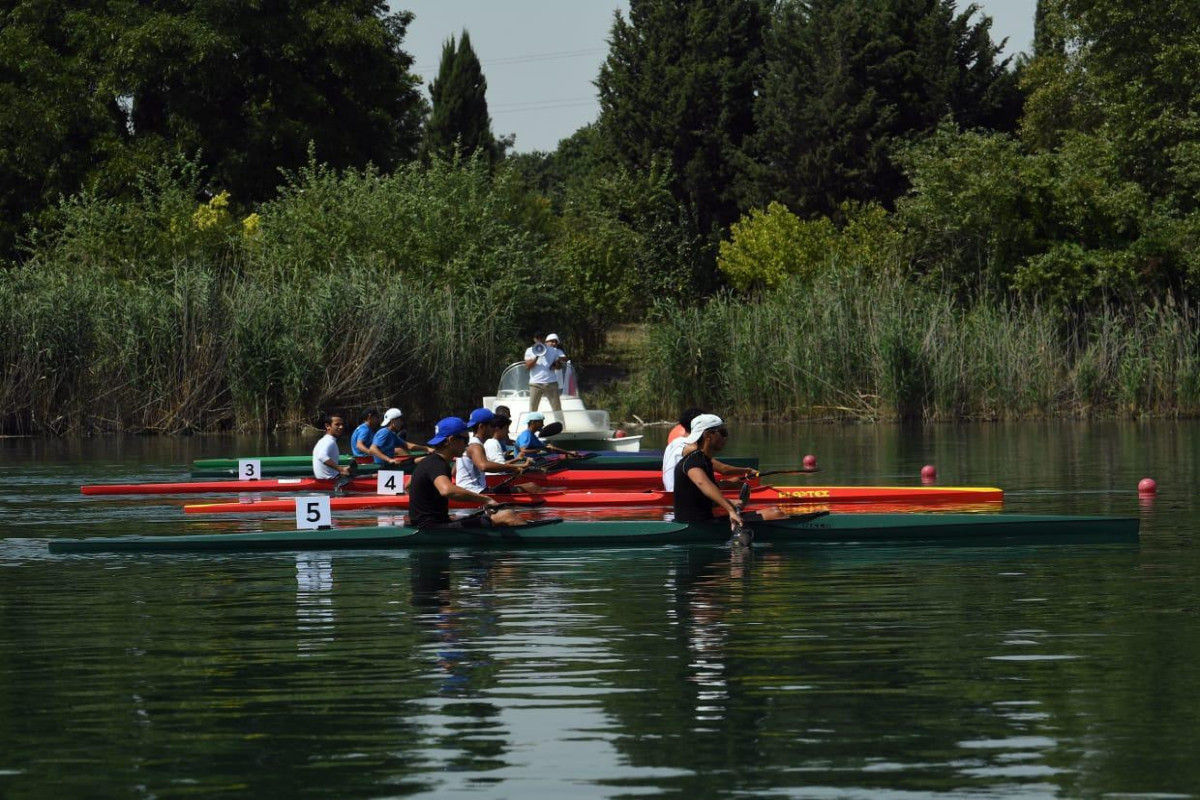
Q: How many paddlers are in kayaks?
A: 10